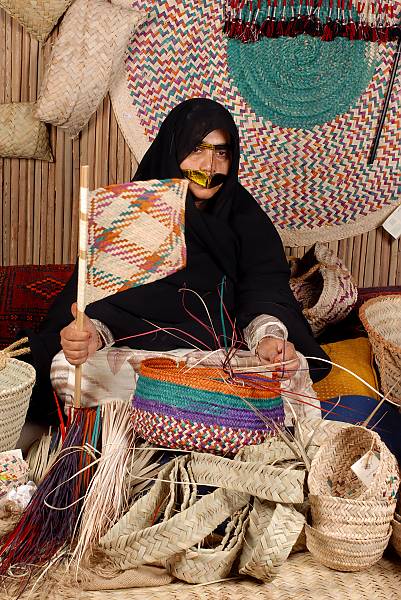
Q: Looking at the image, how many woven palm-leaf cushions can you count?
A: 3